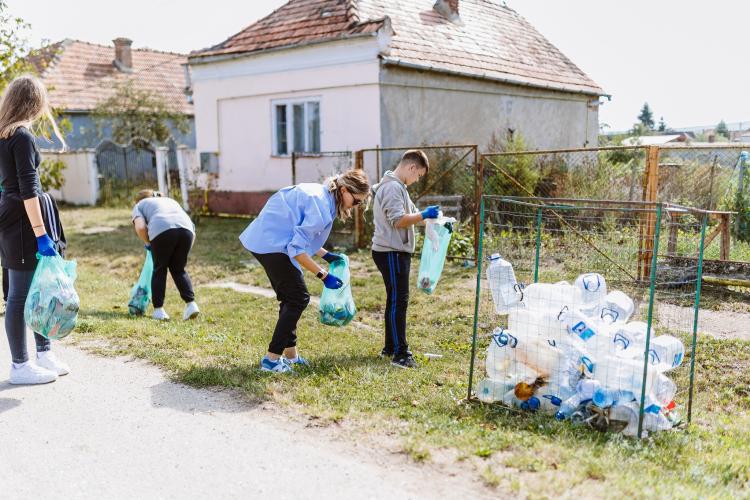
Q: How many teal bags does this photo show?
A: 4